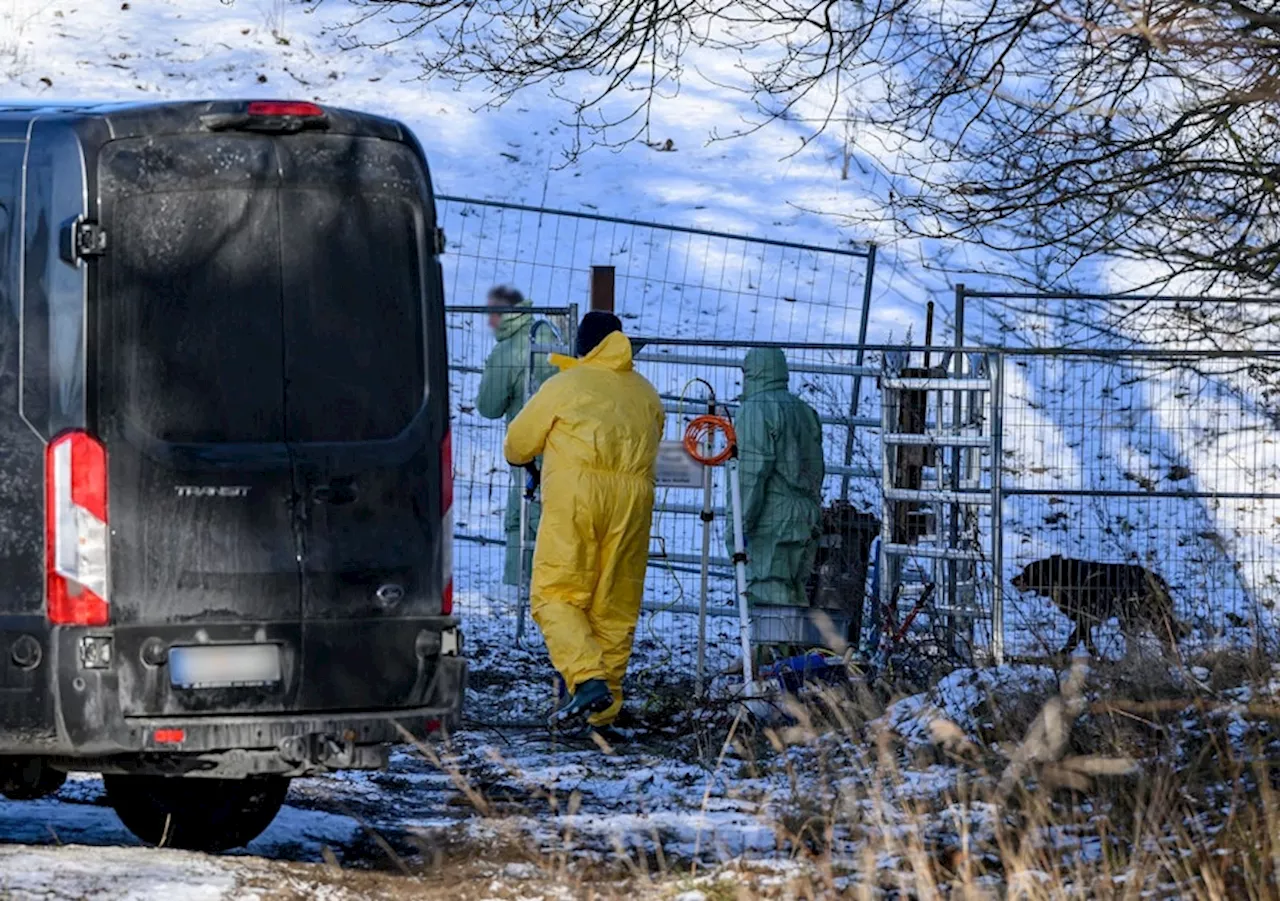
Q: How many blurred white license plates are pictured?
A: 1